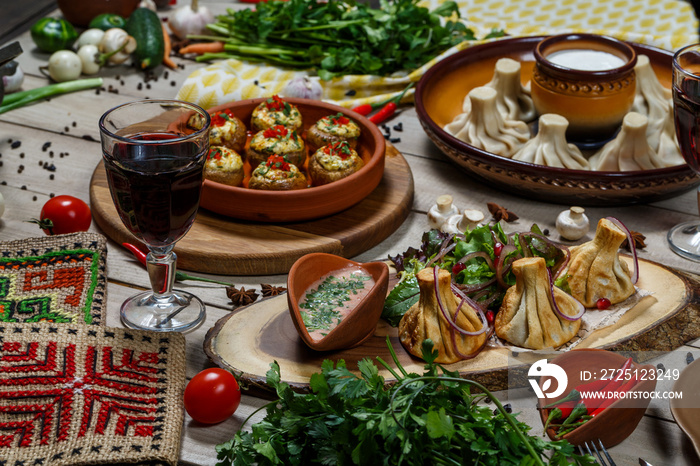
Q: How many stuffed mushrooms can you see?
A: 7